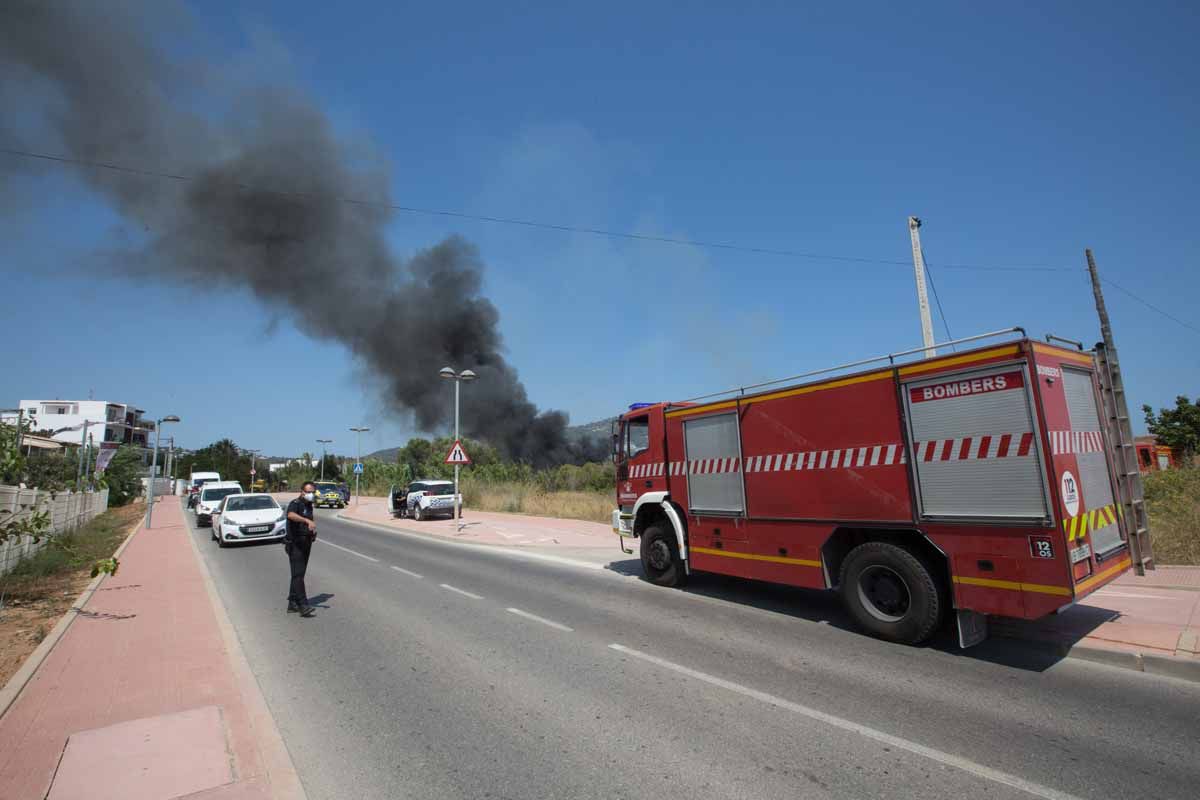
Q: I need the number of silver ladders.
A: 1